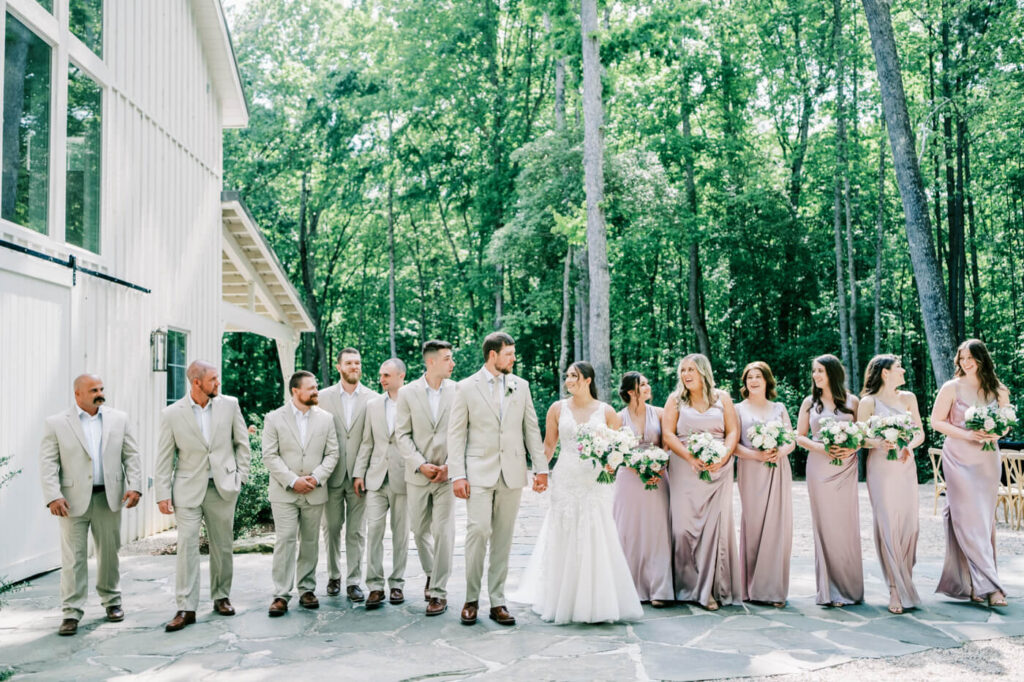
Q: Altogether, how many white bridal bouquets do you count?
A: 7